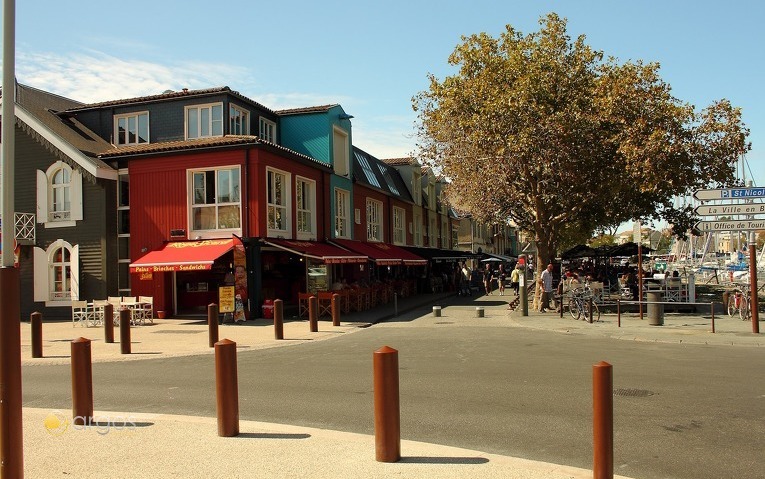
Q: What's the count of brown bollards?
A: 11